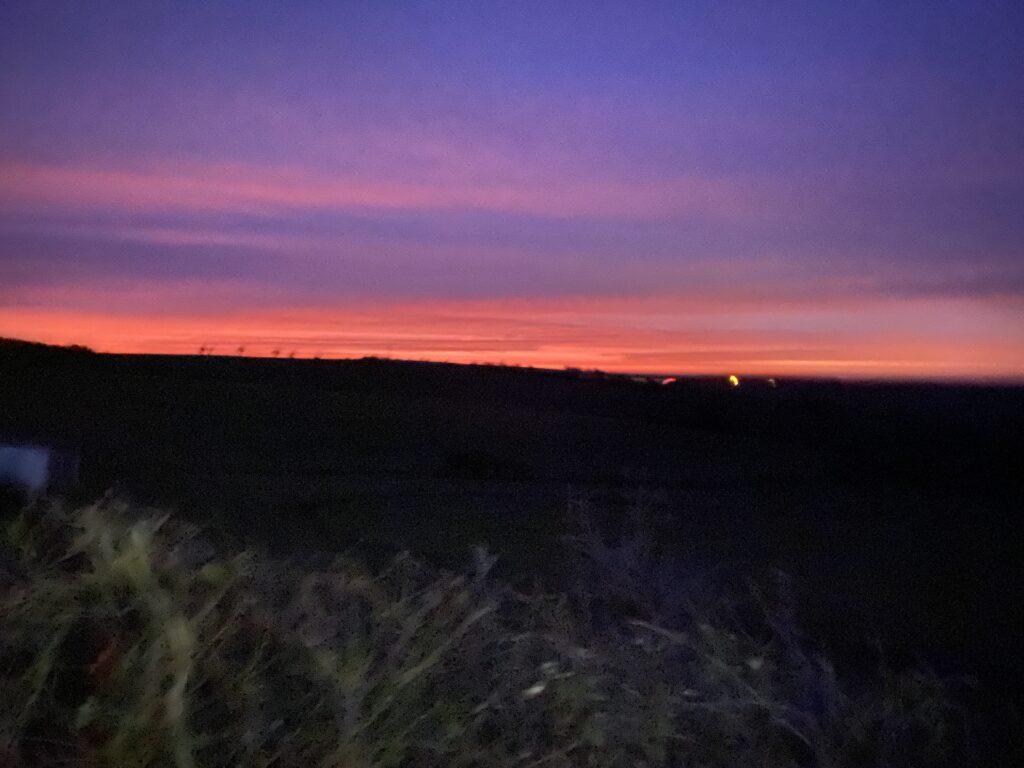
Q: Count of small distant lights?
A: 3